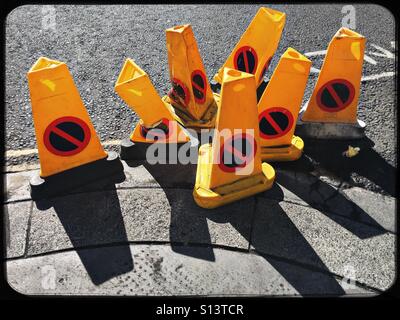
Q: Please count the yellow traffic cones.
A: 7